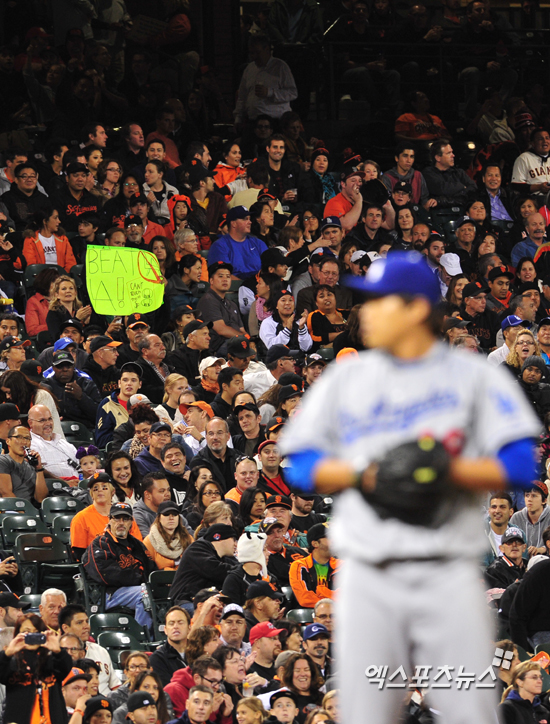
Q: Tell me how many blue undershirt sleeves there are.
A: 2